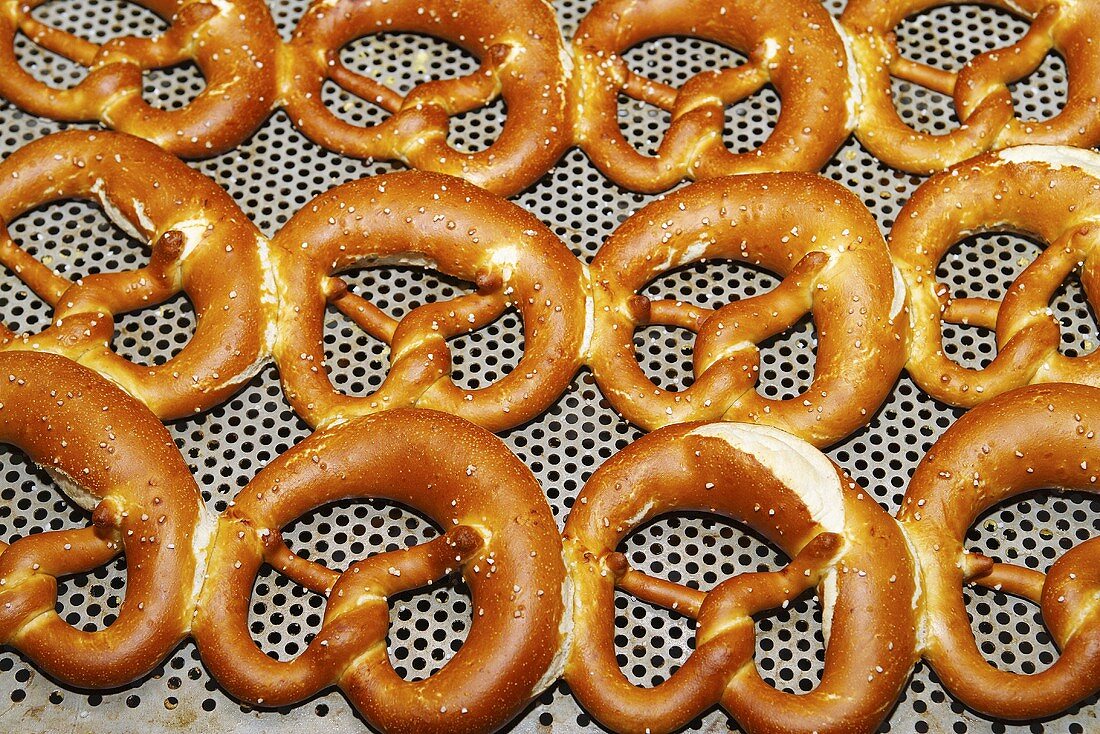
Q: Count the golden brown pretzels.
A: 12